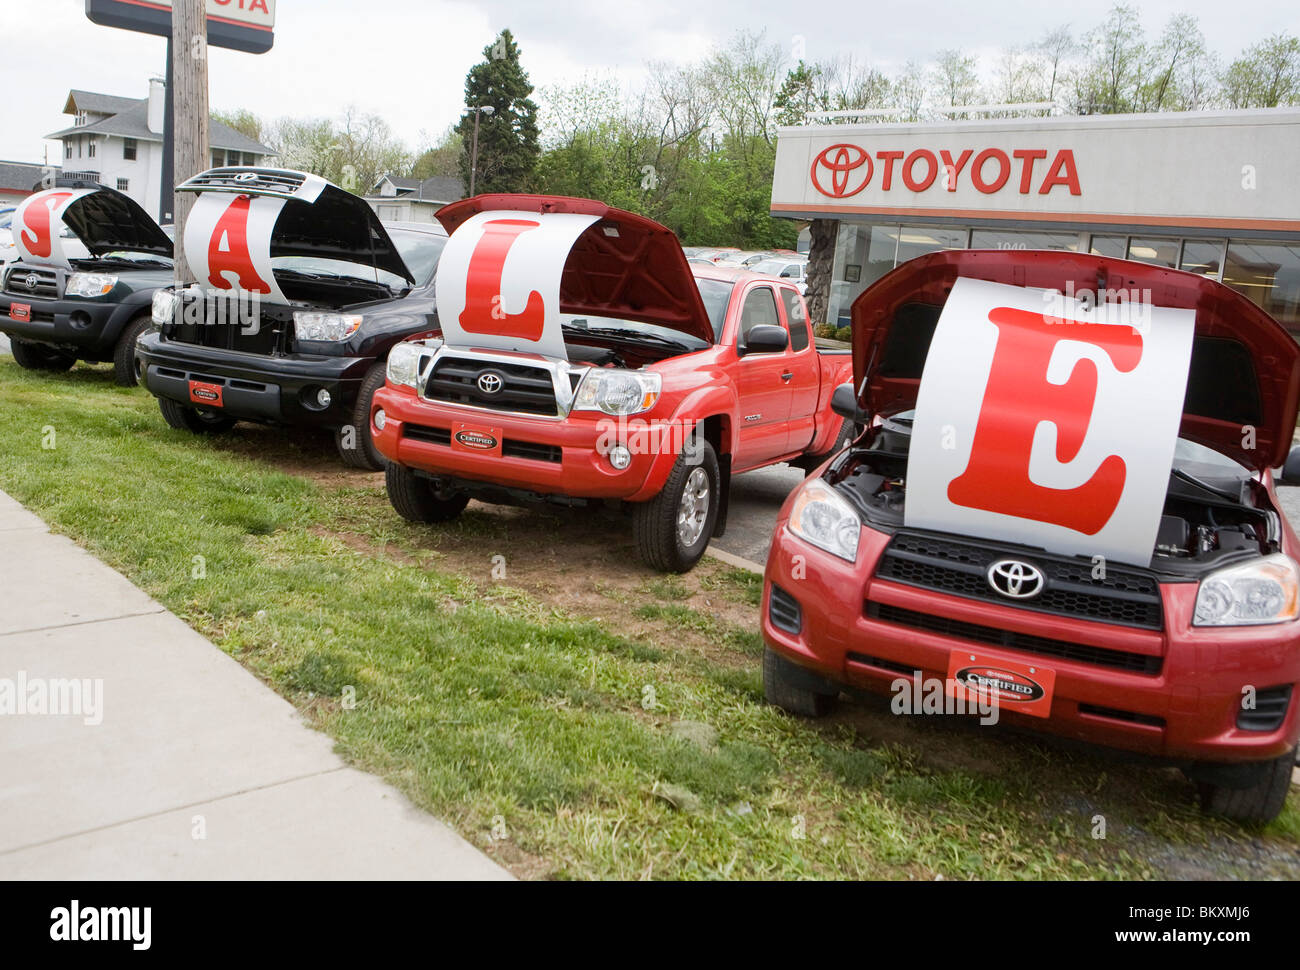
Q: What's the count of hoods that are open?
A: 4